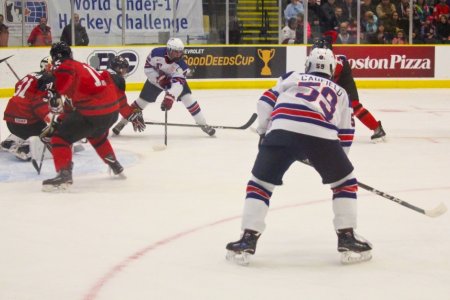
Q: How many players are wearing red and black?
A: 4